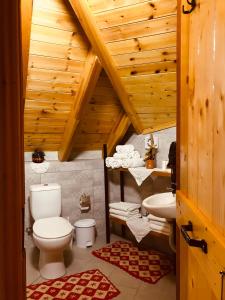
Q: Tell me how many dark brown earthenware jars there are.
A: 1